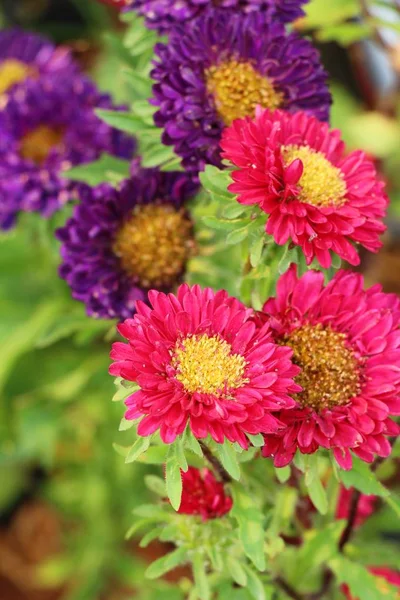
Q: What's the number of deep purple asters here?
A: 5